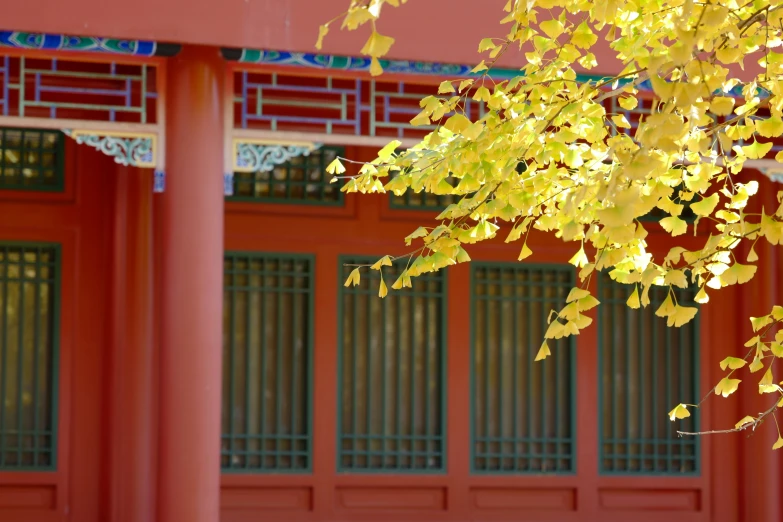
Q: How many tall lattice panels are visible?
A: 5